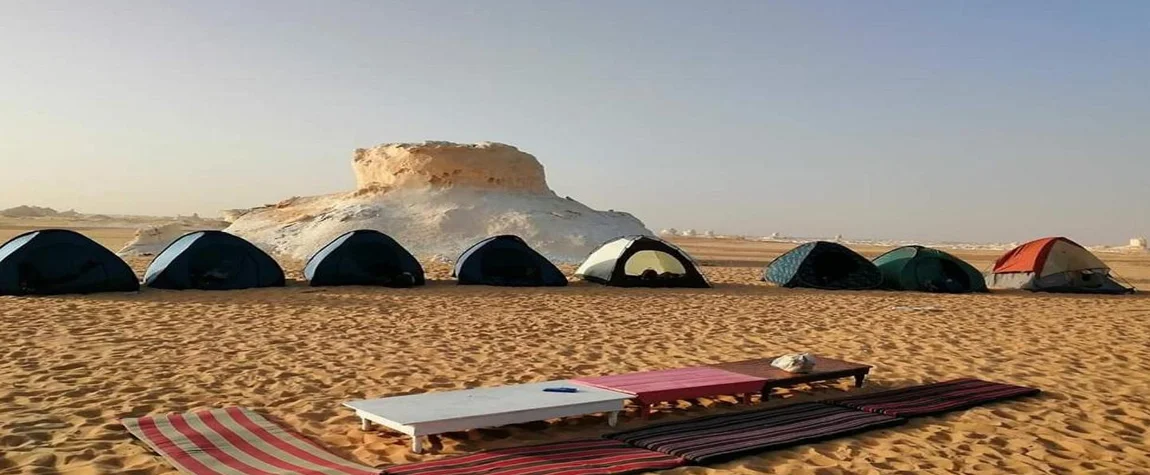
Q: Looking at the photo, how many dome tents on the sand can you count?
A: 8